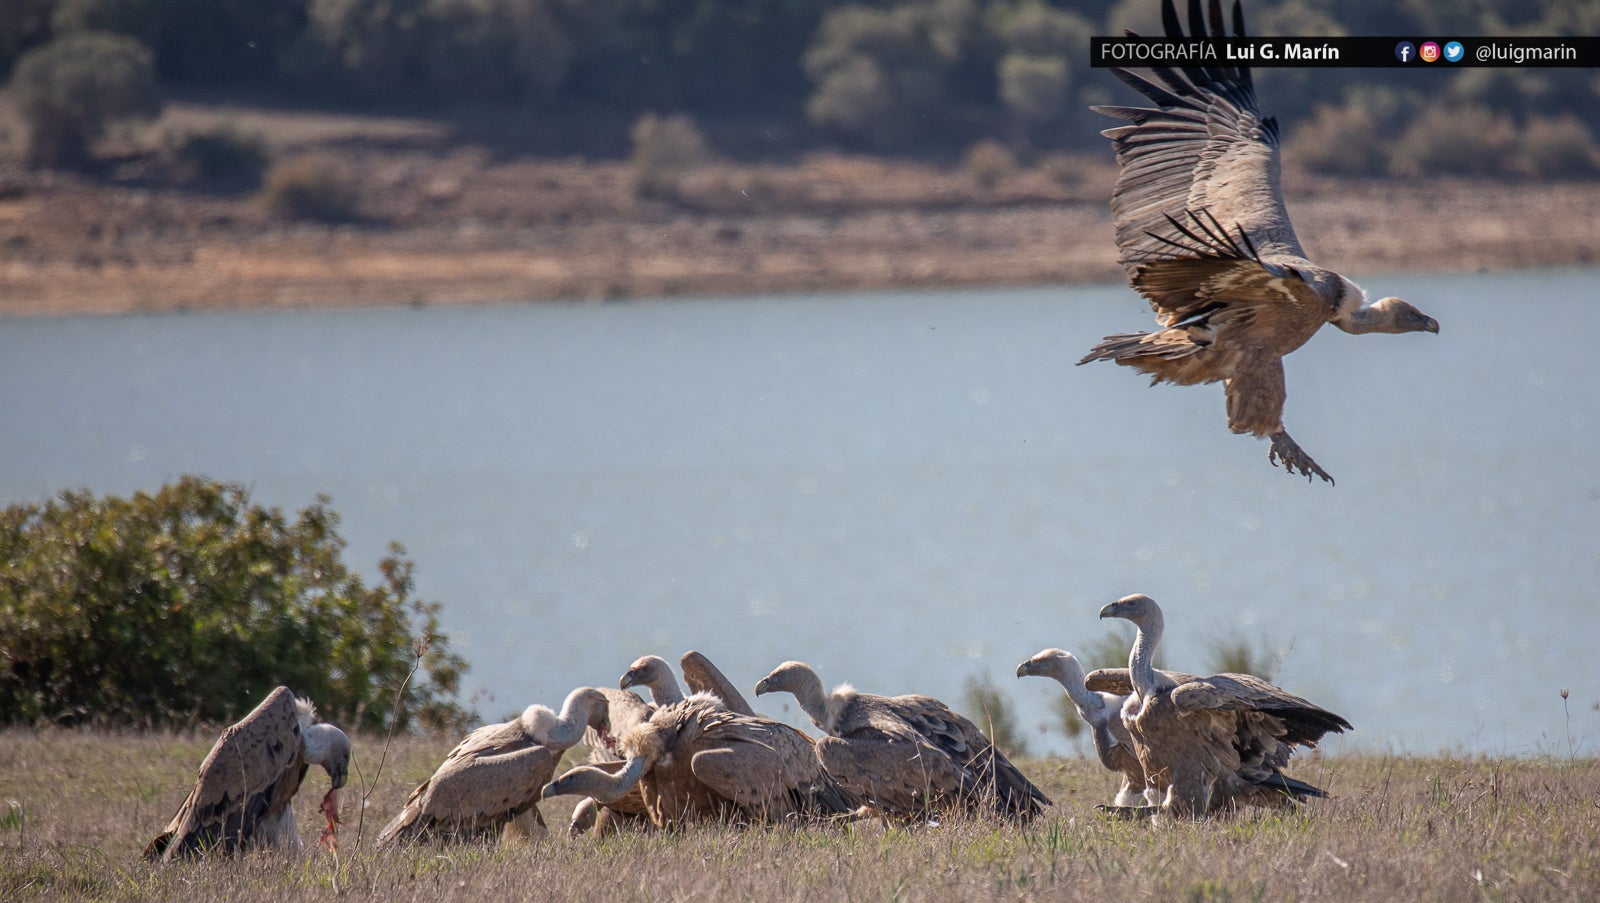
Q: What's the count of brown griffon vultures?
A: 9